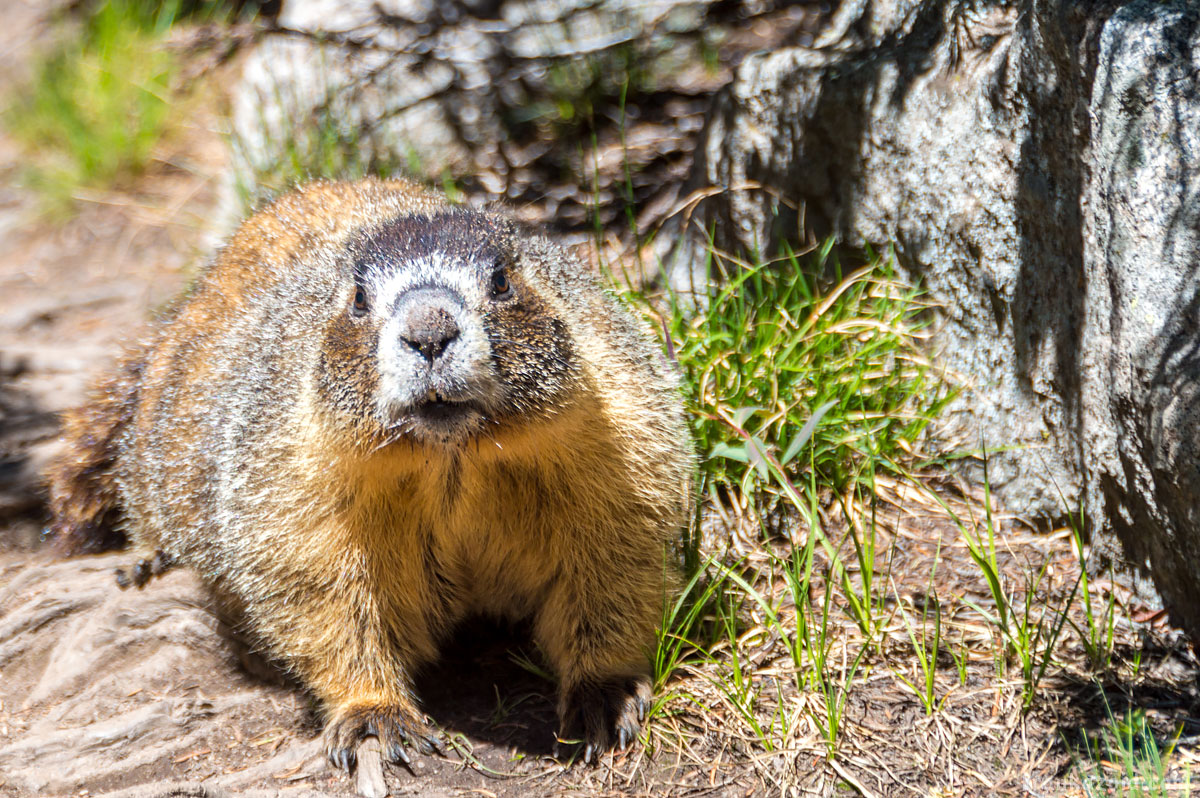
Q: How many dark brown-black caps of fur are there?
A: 1